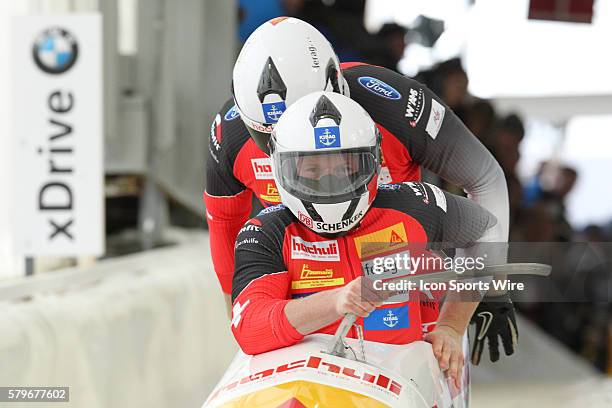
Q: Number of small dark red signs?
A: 1